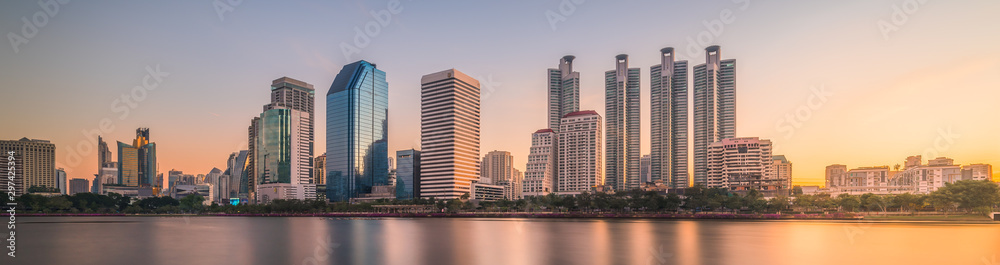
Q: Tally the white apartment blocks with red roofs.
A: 2